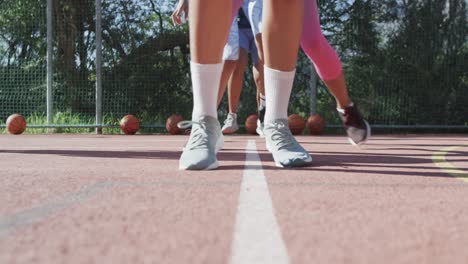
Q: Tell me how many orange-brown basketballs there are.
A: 6